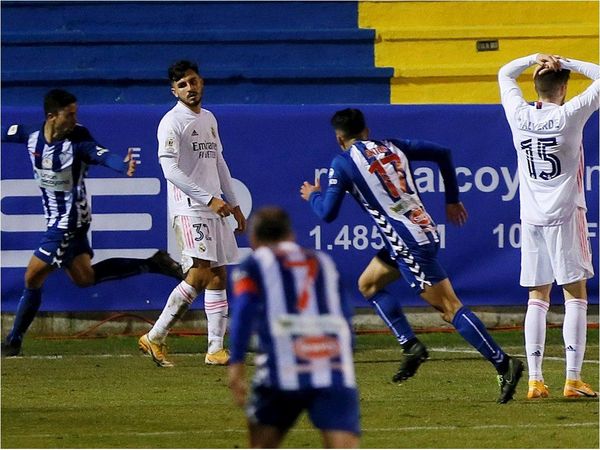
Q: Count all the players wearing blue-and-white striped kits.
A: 3